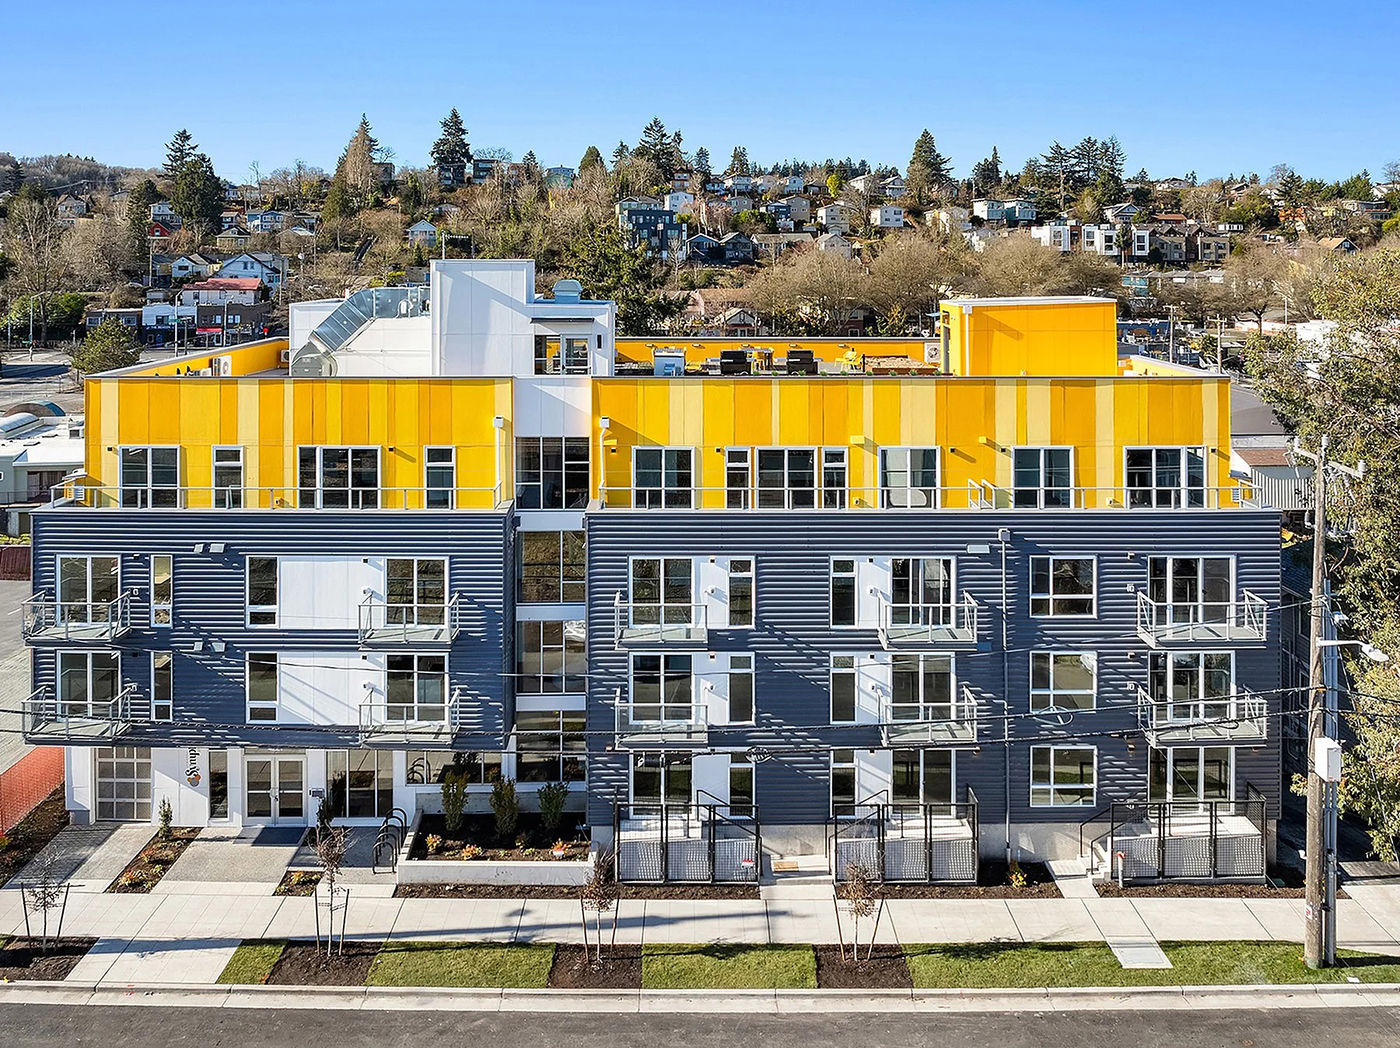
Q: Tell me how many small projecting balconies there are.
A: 10